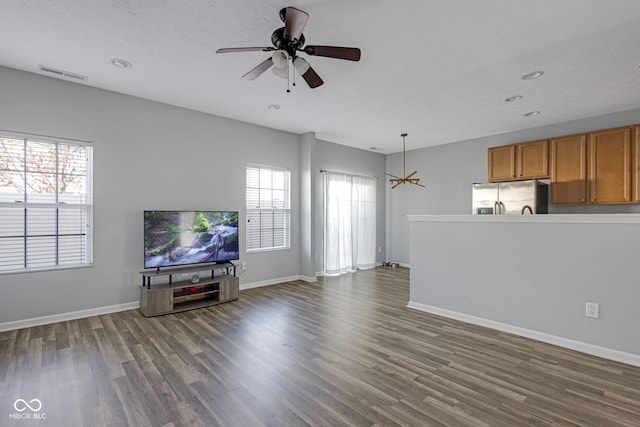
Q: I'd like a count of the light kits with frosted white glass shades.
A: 1